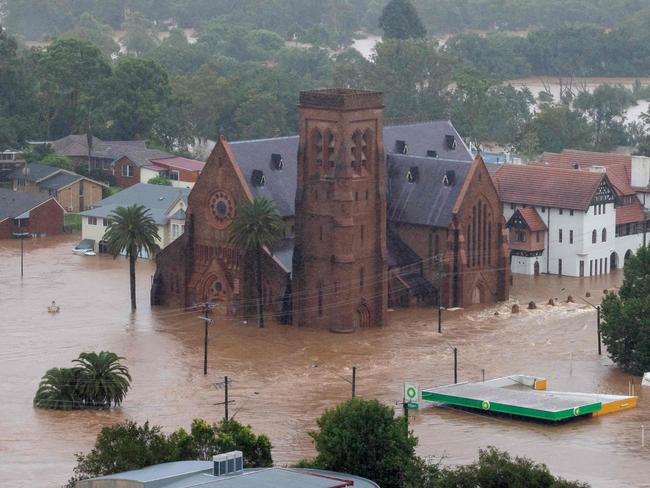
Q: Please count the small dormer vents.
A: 7